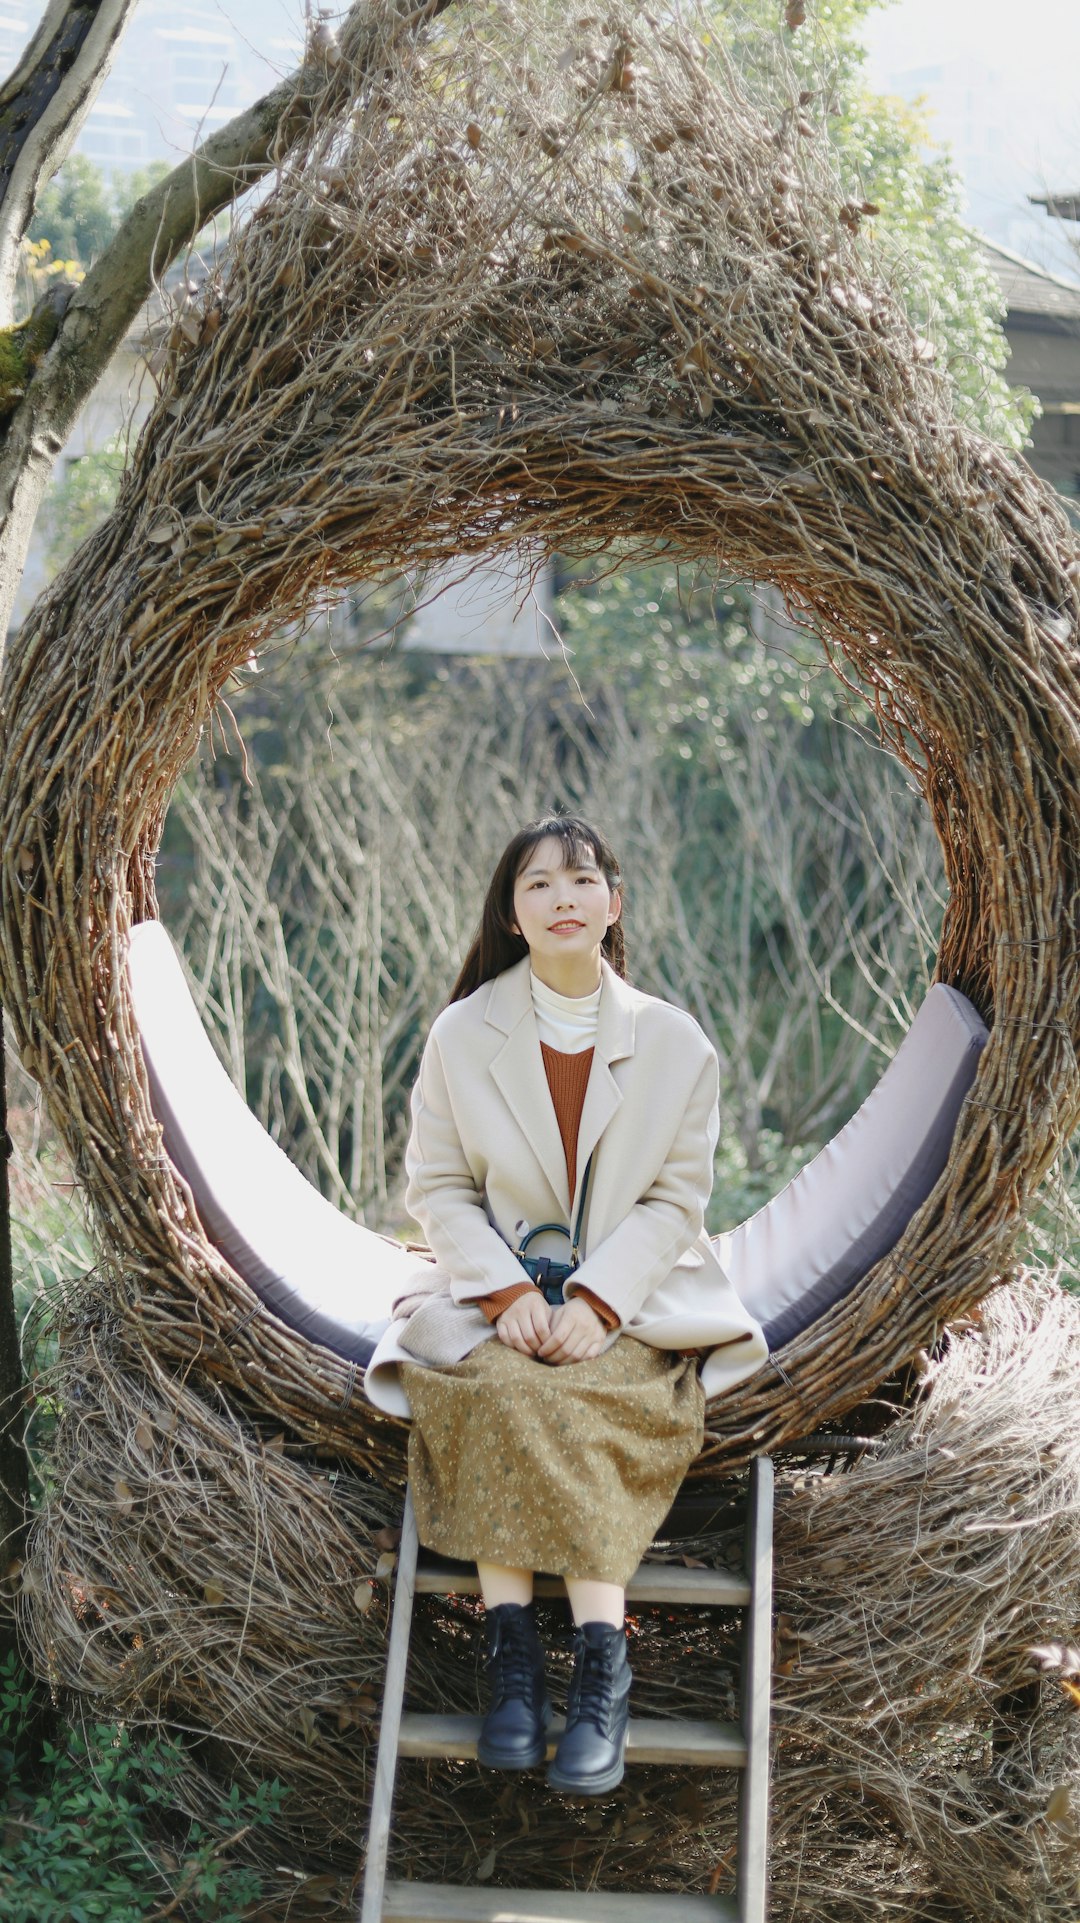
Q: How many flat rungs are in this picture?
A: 3